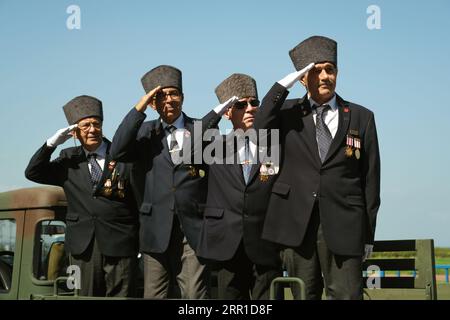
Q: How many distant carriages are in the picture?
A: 0